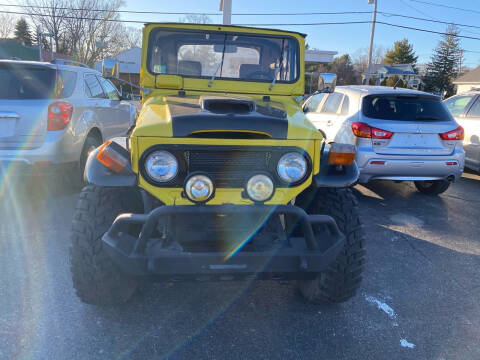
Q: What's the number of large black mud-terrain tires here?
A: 2